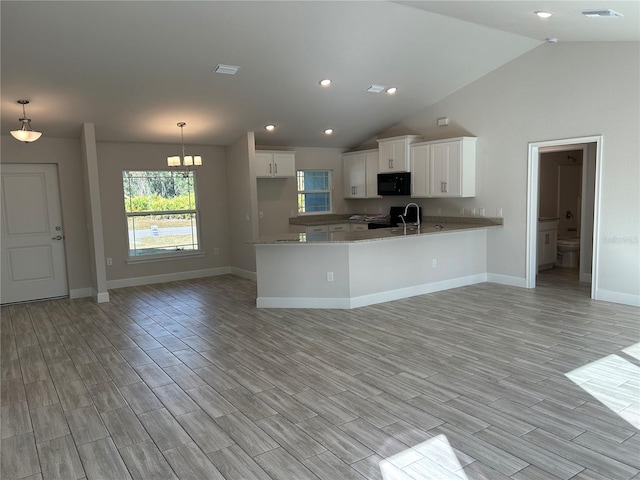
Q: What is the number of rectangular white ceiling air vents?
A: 3